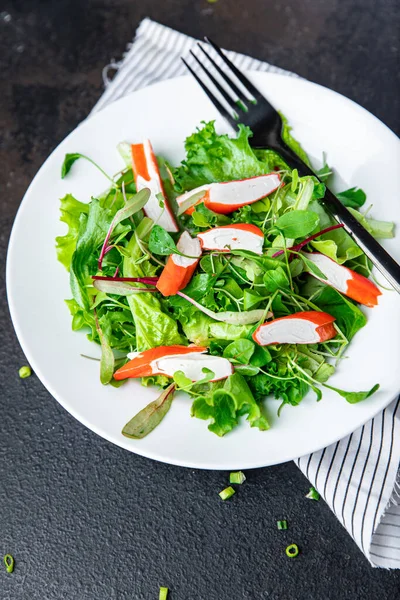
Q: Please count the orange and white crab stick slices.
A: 7